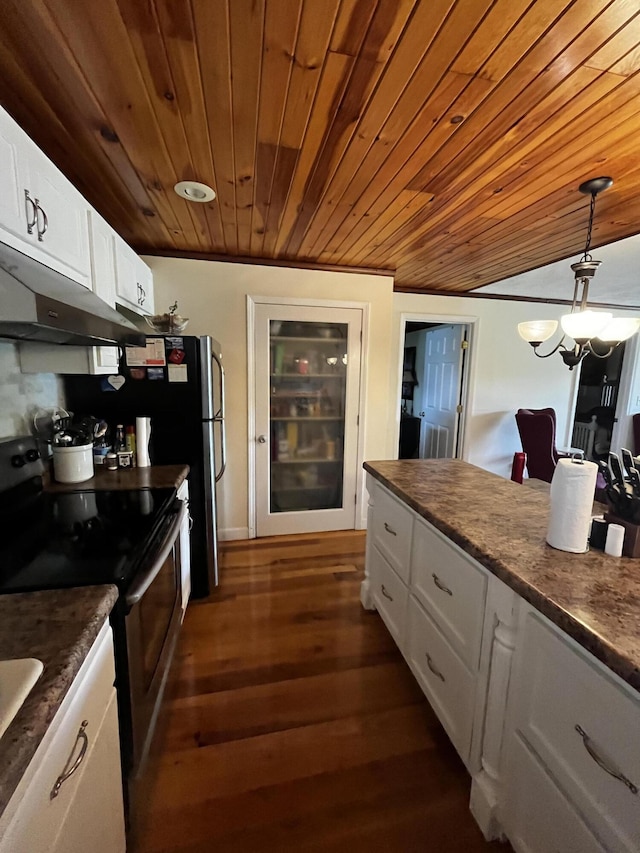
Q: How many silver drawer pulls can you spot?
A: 6